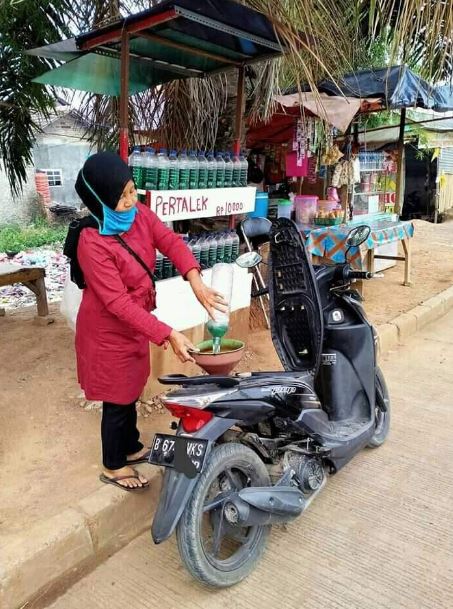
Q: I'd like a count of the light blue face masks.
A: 1